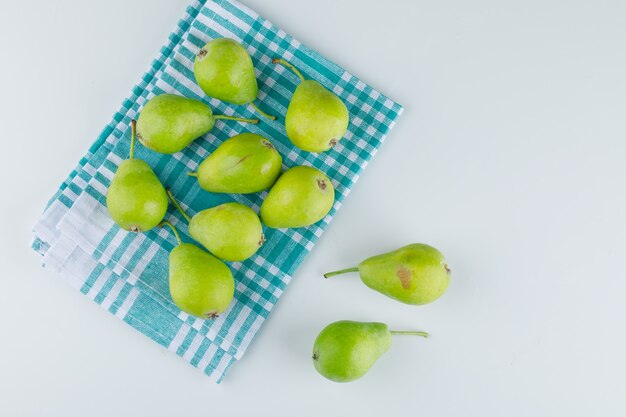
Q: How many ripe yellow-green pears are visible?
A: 10